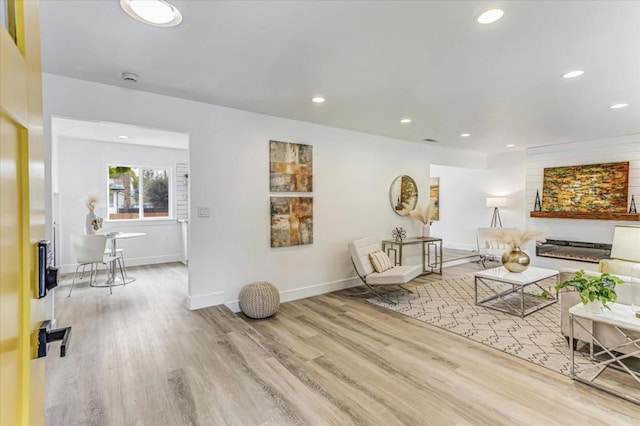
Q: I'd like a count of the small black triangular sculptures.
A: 2